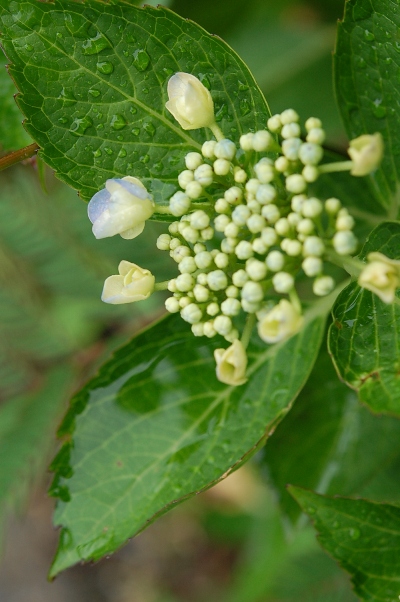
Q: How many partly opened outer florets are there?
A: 7